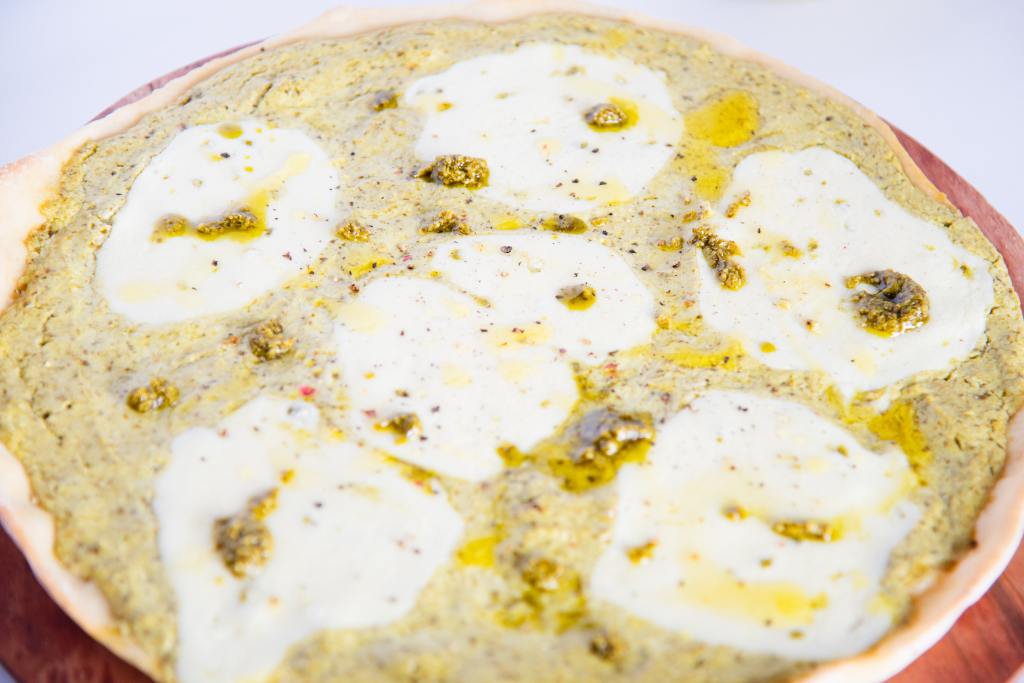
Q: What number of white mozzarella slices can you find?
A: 6